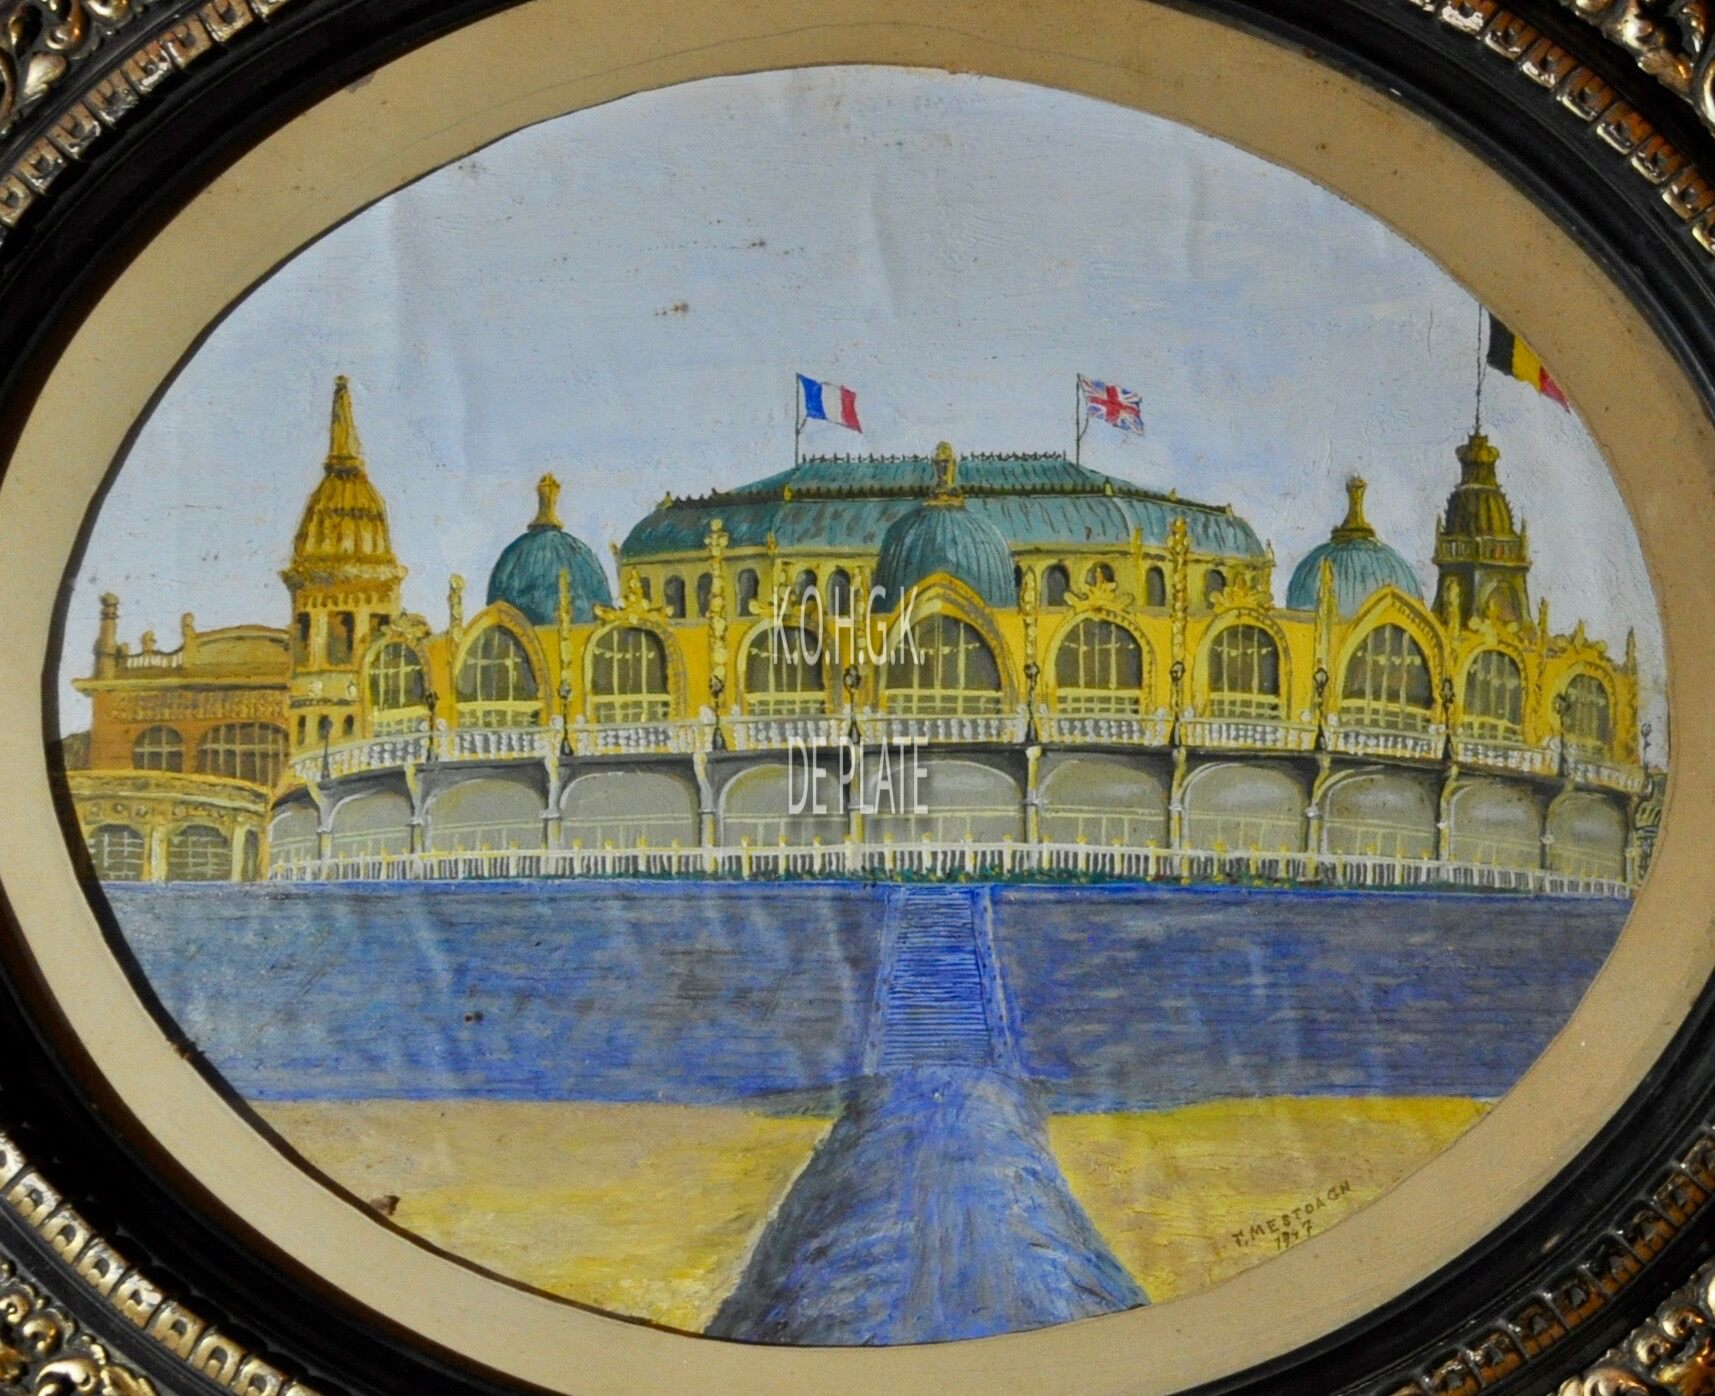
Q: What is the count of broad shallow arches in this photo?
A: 11